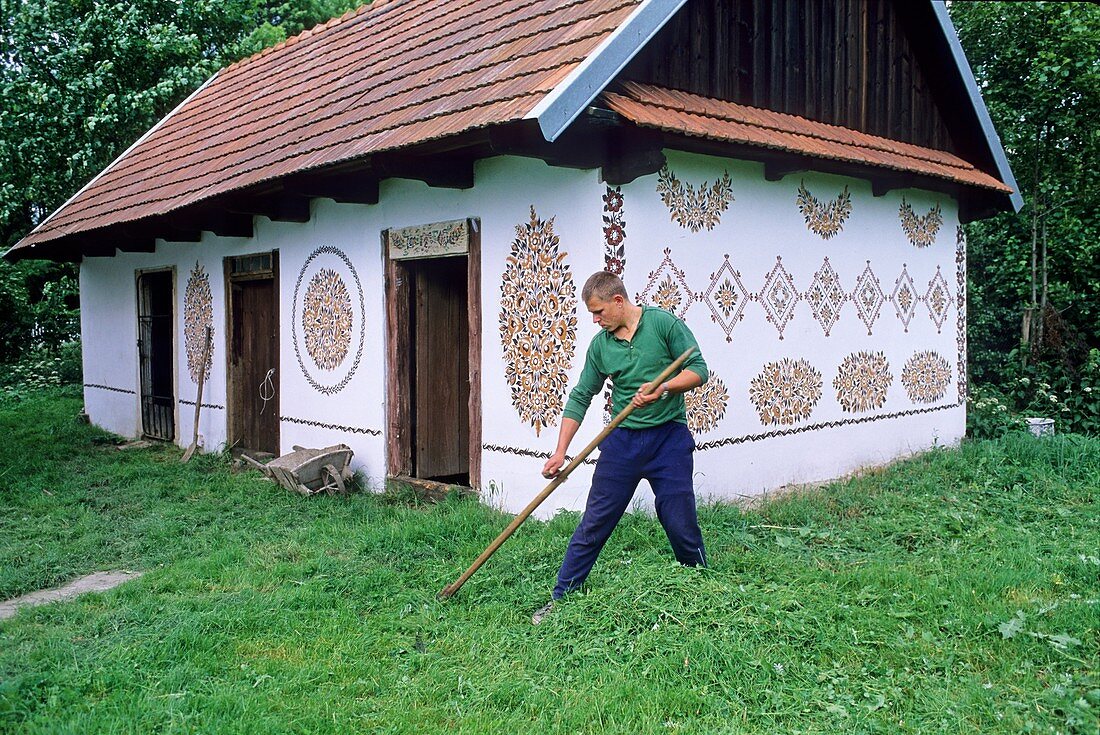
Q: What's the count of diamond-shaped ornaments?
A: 7